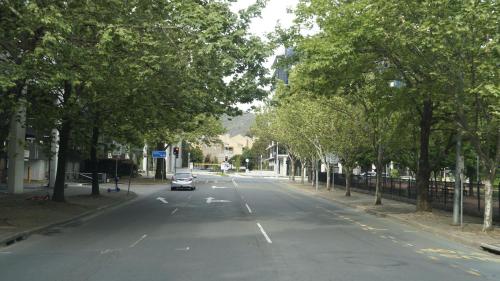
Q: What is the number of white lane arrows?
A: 3